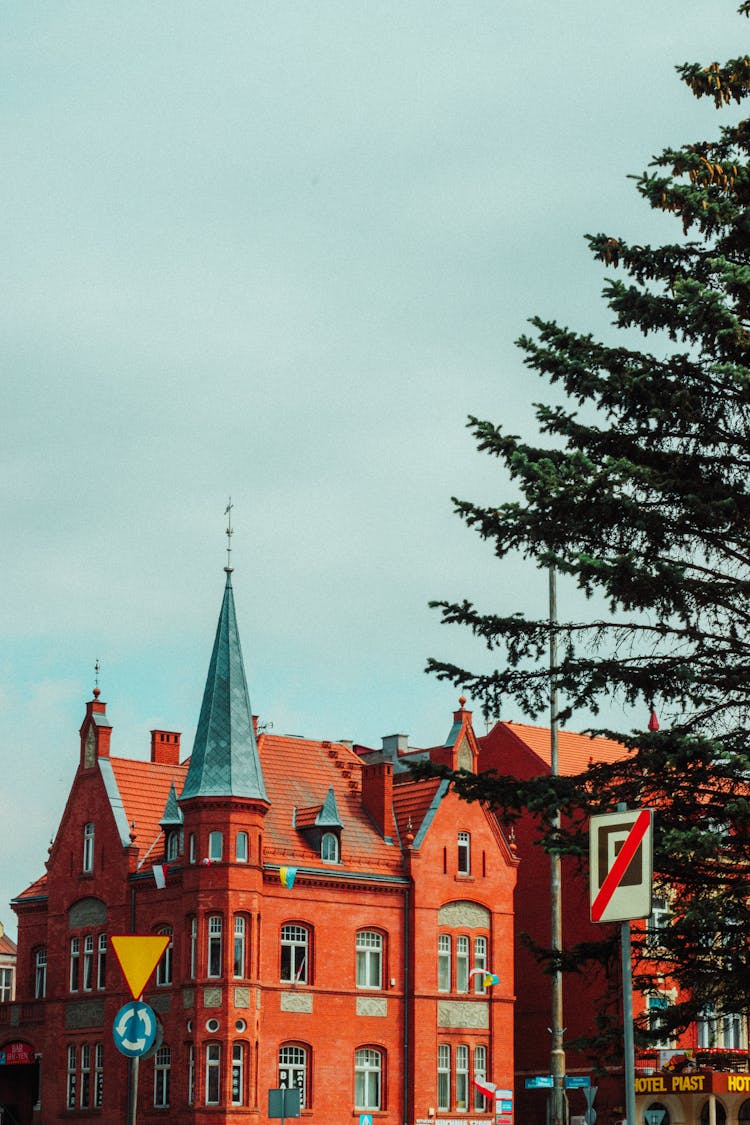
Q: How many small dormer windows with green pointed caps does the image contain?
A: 2